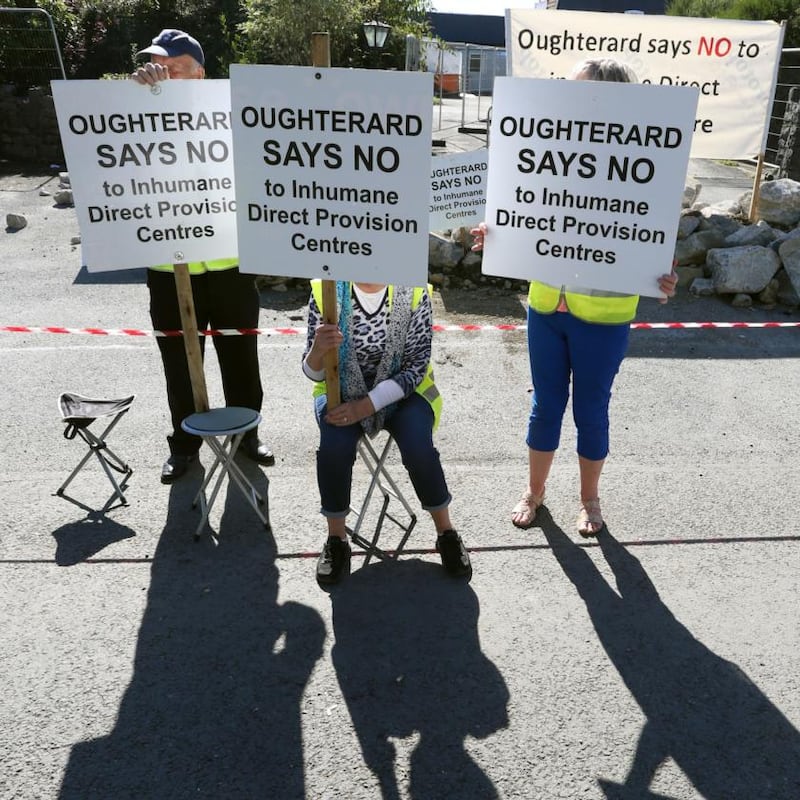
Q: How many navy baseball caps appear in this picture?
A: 1